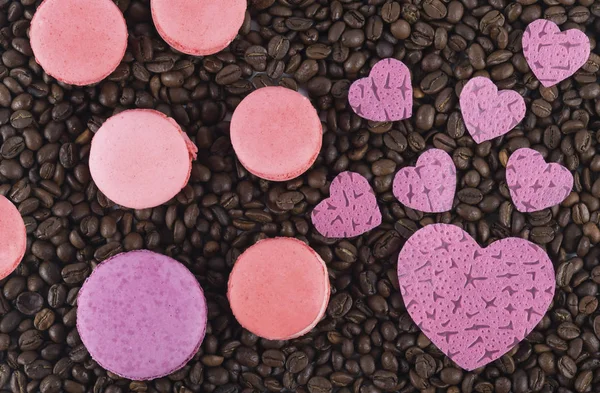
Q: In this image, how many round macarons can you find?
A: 7